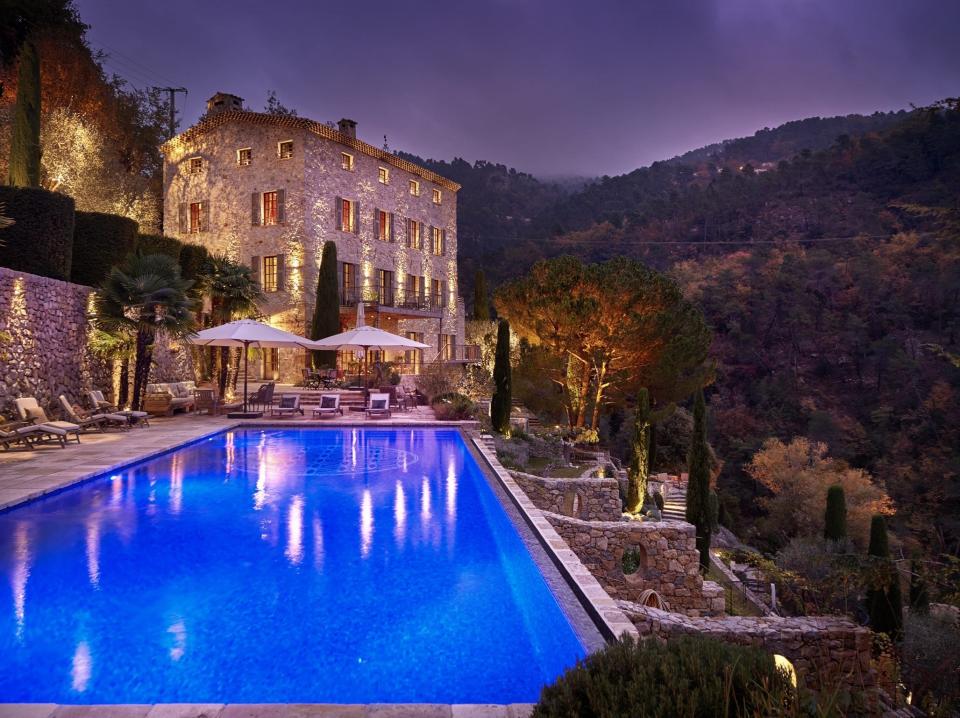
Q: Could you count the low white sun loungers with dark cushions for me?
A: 3